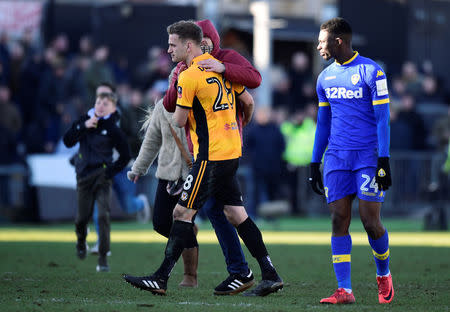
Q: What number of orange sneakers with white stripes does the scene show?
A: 0